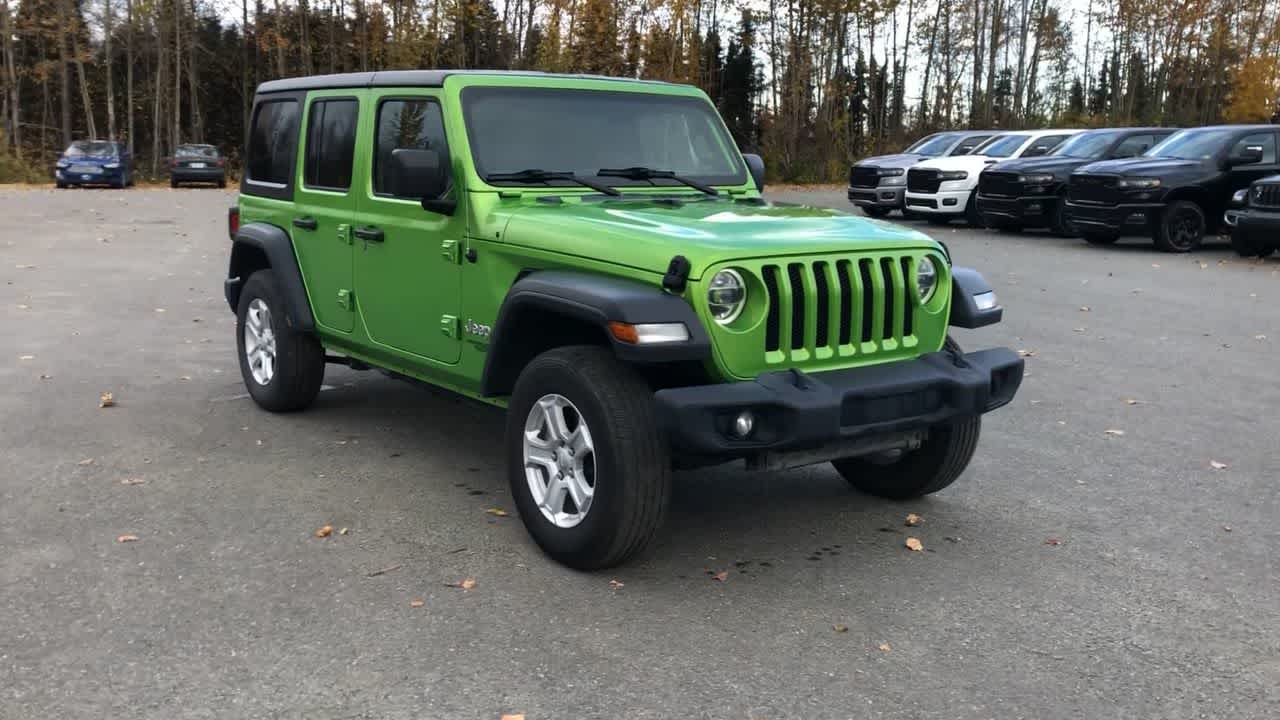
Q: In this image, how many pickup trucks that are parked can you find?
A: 4